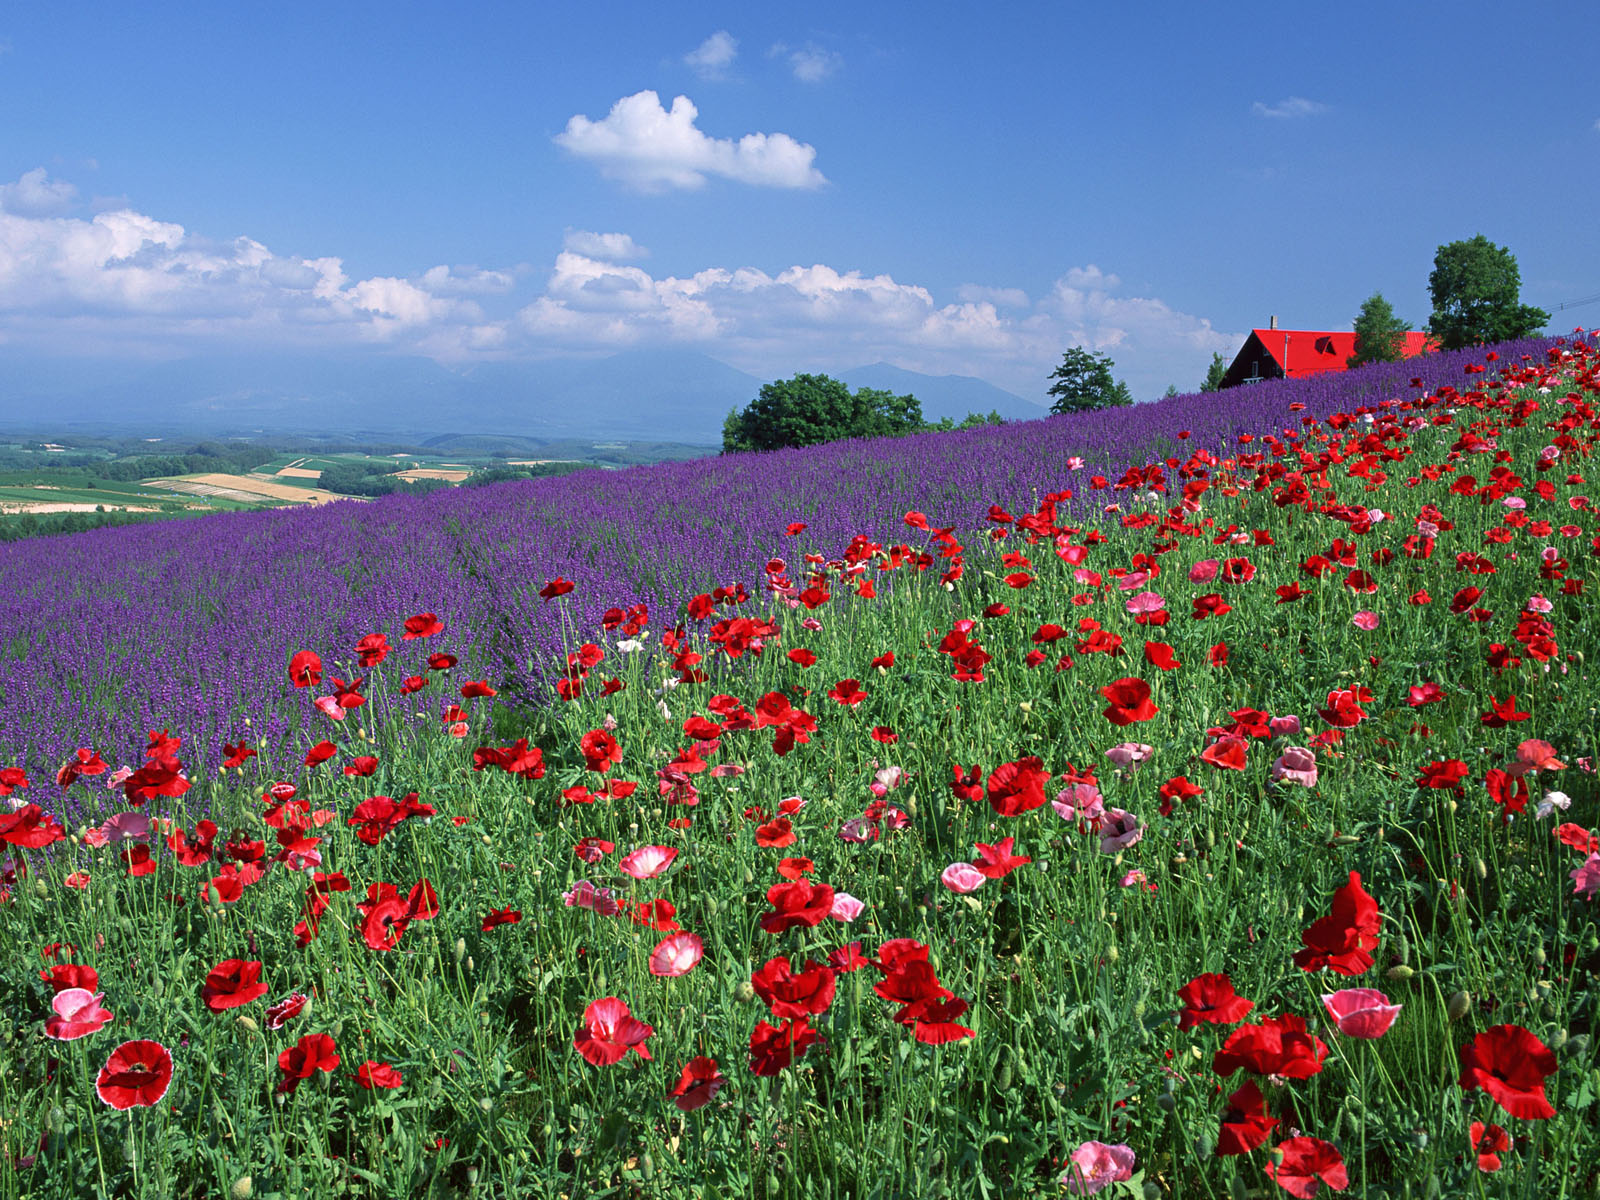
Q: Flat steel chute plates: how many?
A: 0